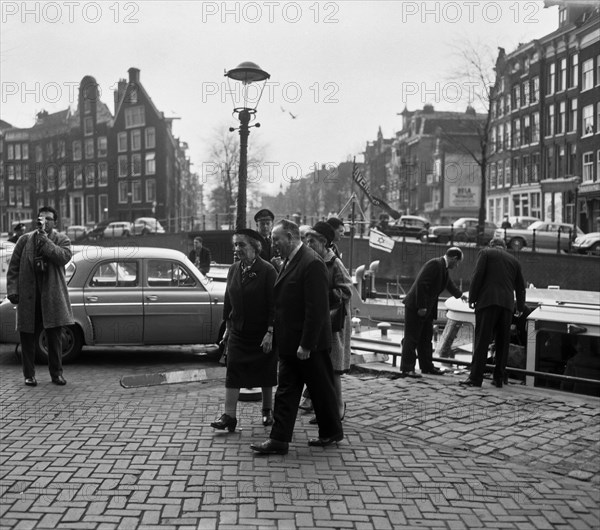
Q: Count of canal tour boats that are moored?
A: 1